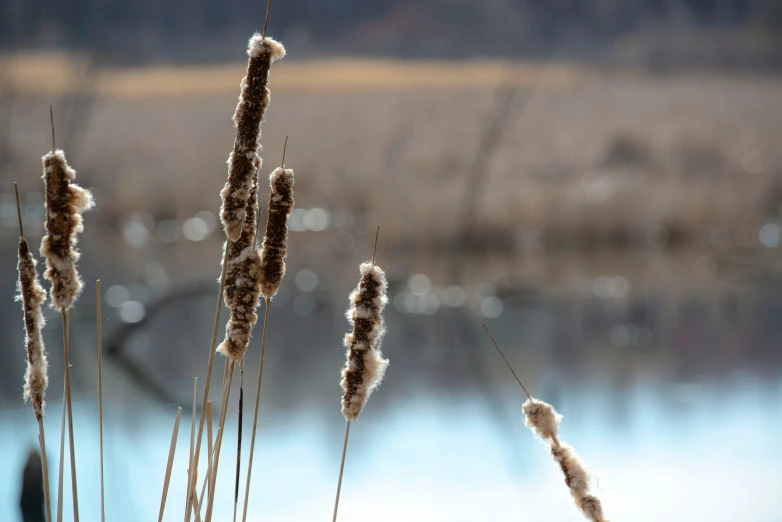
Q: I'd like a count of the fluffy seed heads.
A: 7